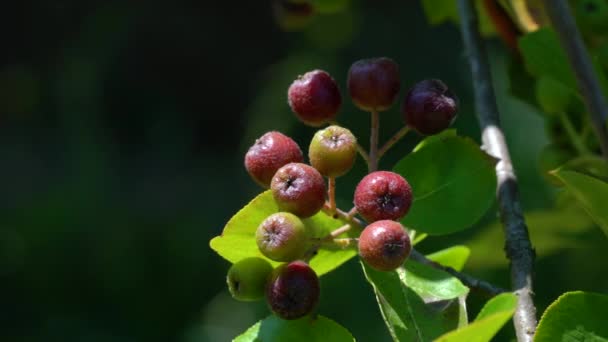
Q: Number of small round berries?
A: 11